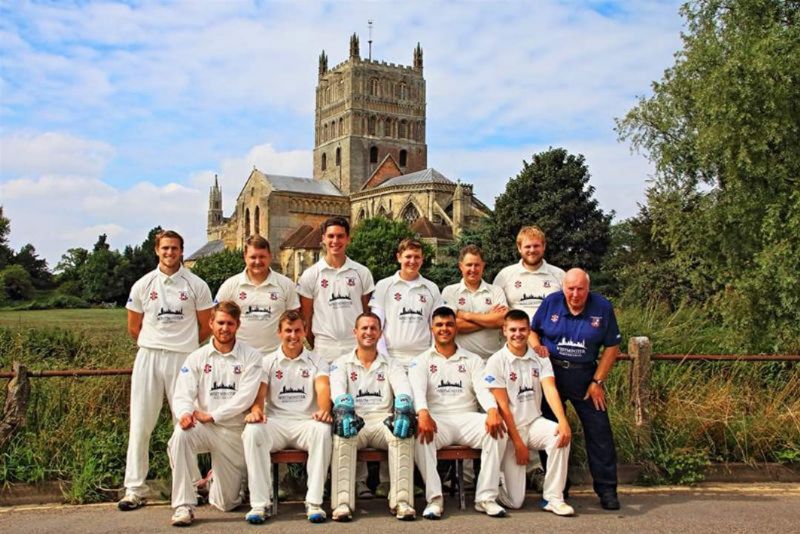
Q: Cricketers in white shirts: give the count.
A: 11